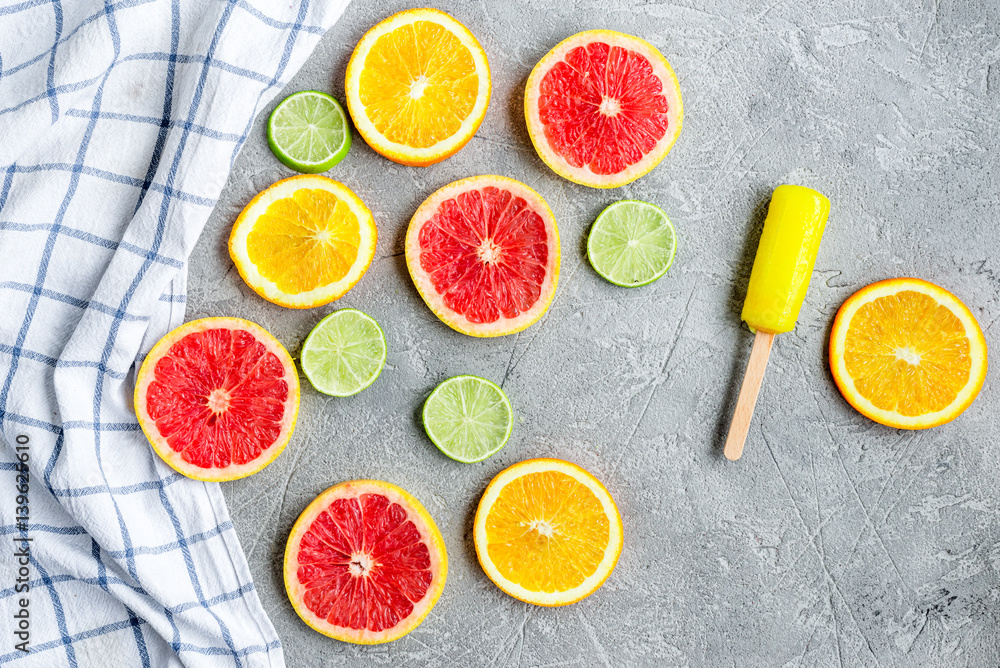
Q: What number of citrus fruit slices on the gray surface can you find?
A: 12